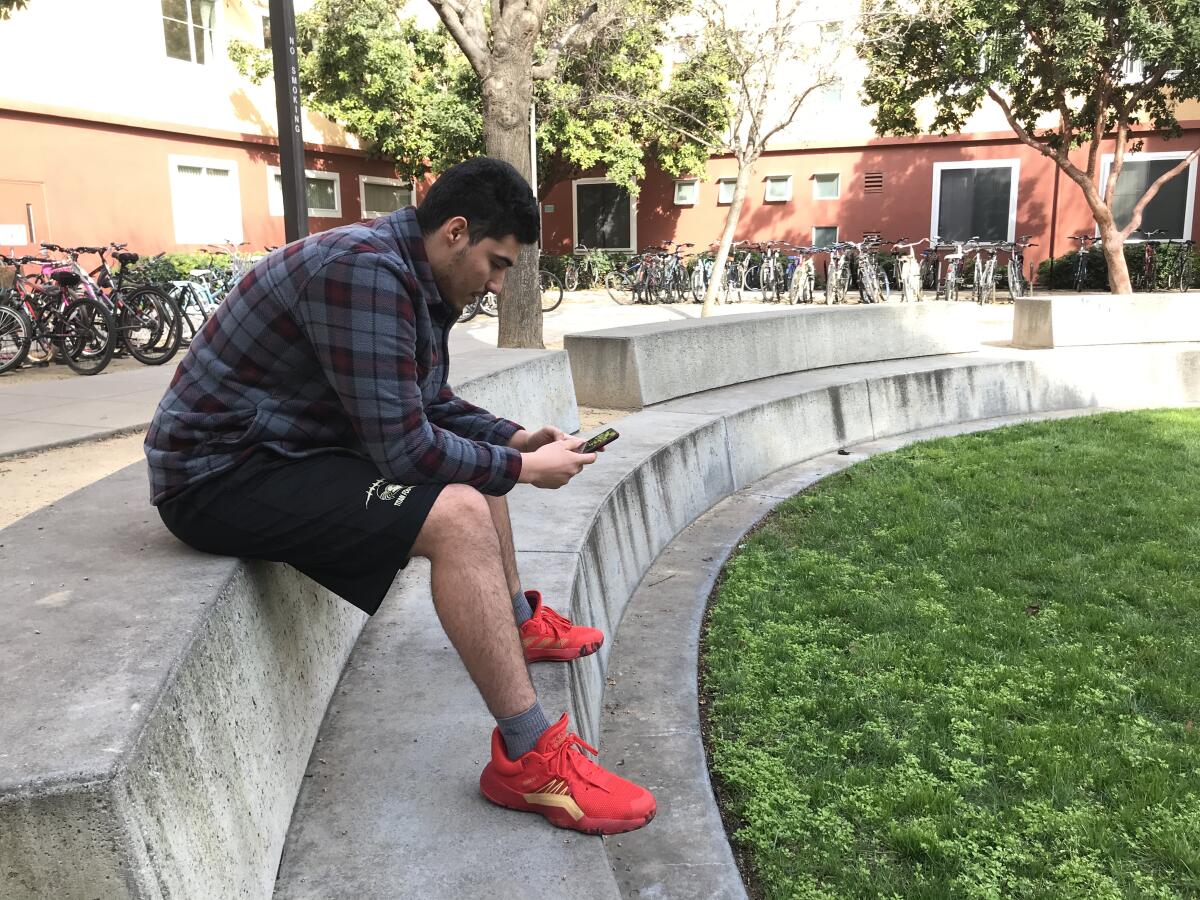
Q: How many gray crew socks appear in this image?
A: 2